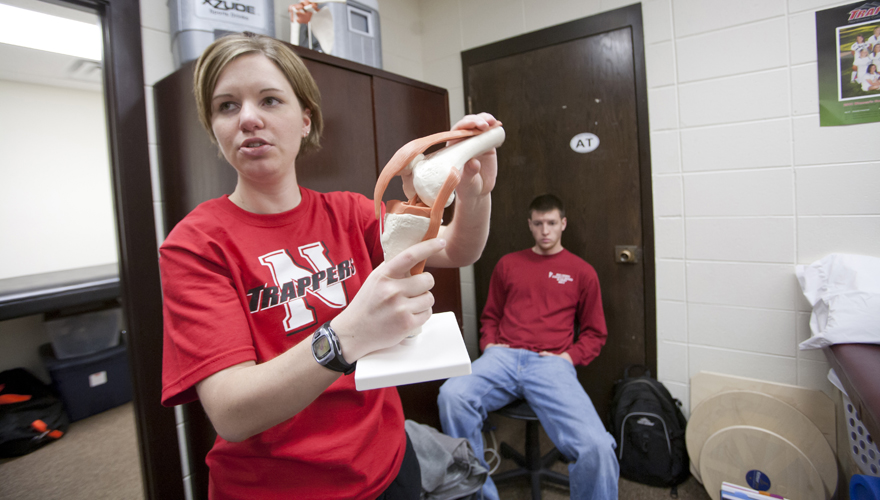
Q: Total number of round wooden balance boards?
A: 2